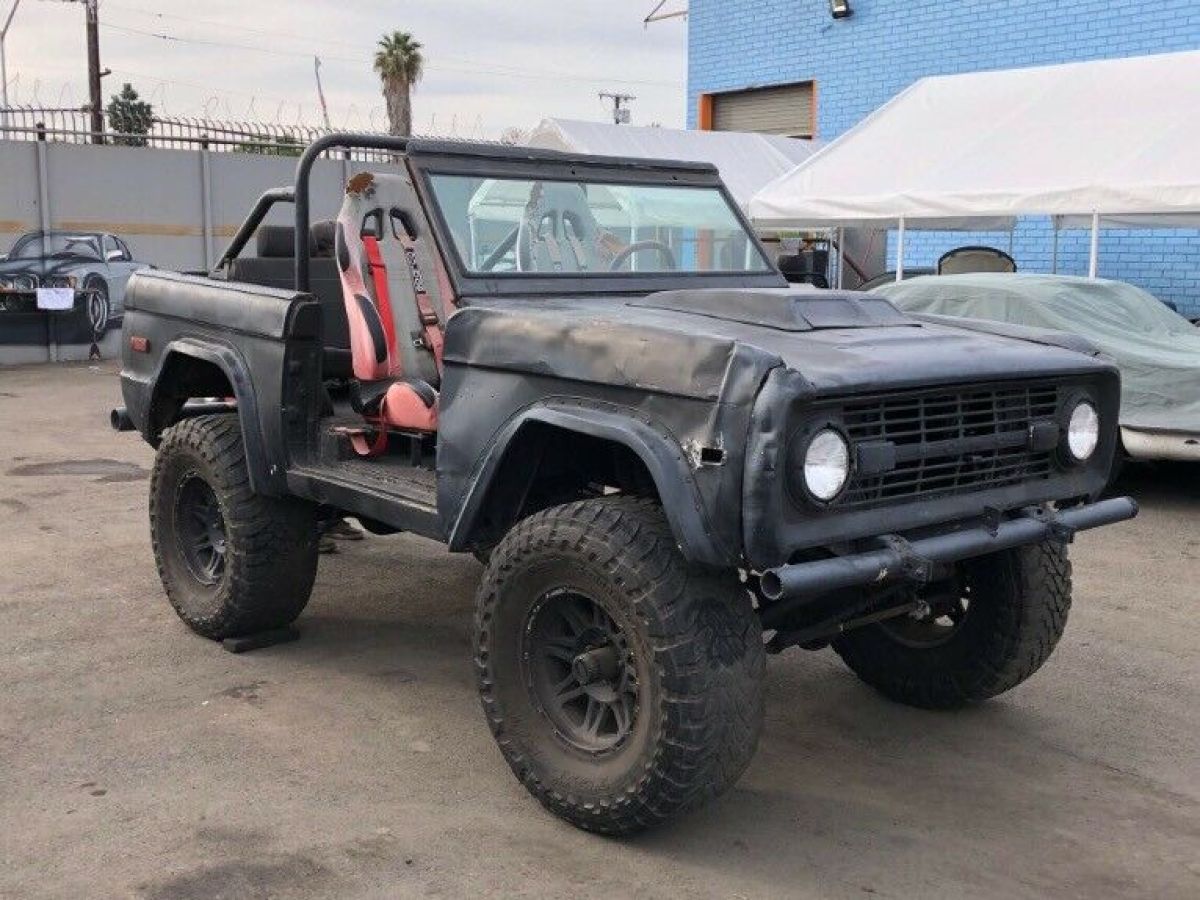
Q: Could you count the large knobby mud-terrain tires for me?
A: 3